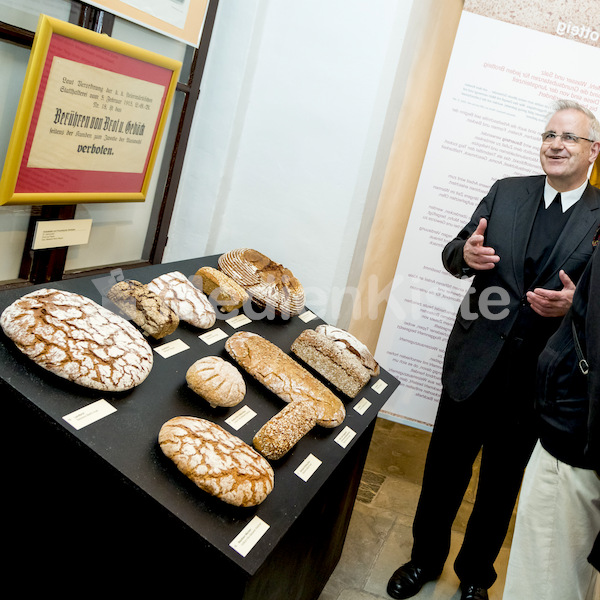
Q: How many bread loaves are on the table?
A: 11